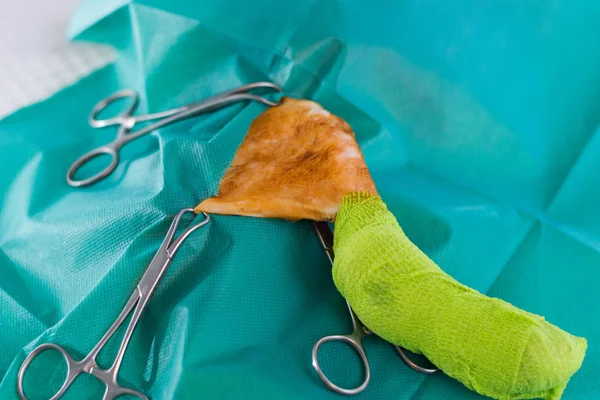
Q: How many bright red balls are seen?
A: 0